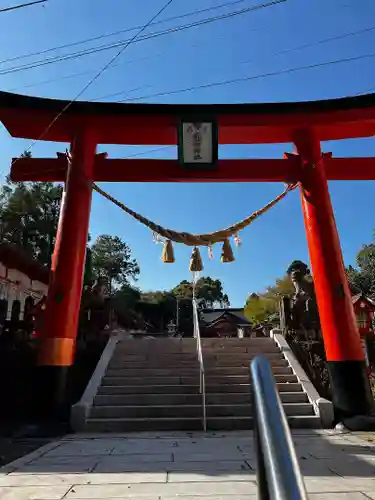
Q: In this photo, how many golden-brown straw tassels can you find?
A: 3